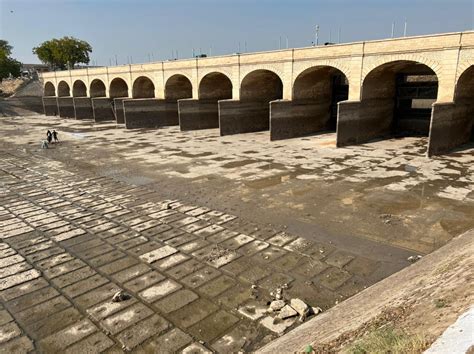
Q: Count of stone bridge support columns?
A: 11